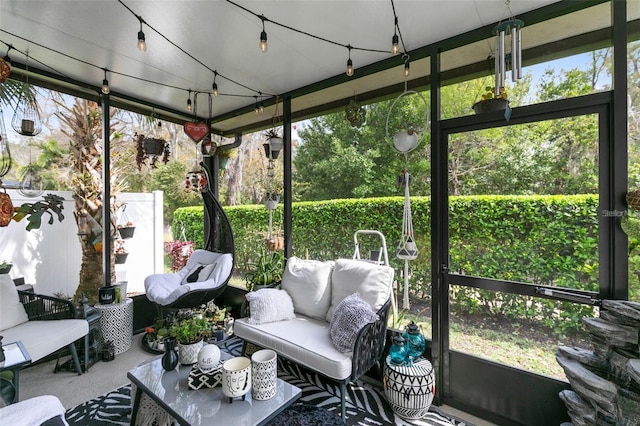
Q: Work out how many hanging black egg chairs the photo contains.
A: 1